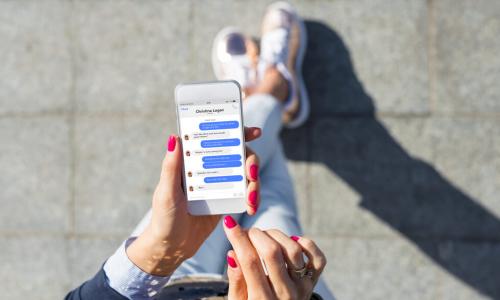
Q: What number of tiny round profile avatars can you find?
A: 4